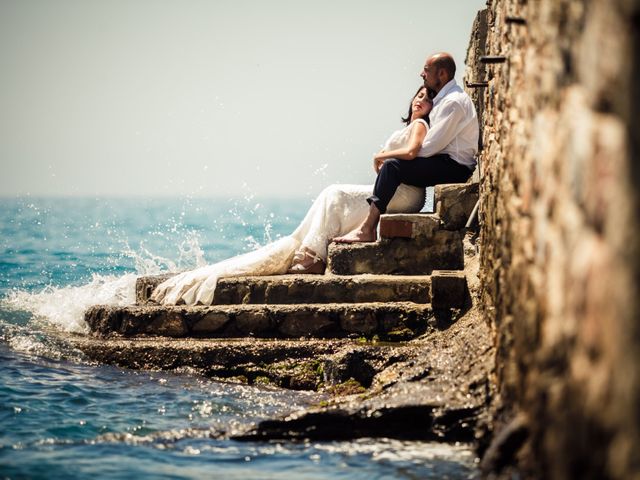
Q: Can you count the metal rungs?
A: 3